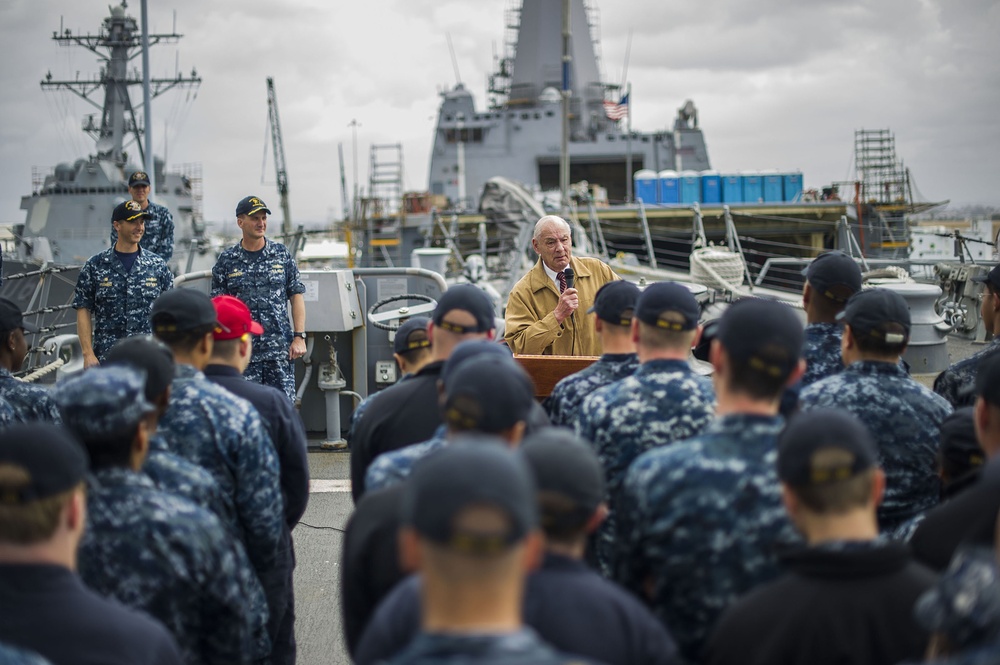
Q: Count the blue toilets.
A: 8